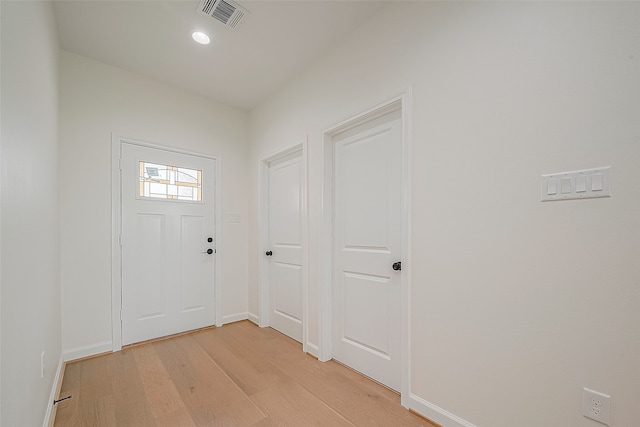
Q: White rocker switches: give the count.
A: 4